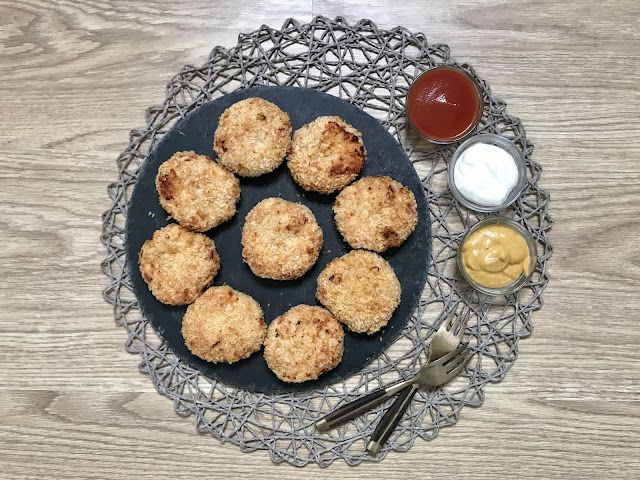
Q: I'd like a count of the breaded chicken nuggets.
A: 9